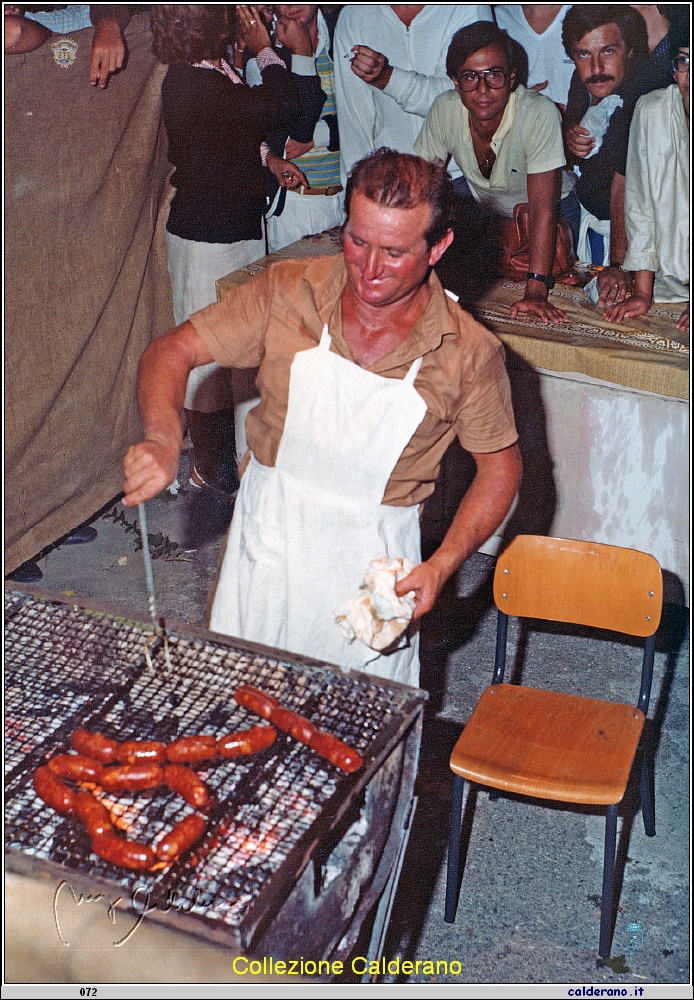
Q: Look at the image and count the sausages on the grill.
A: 14